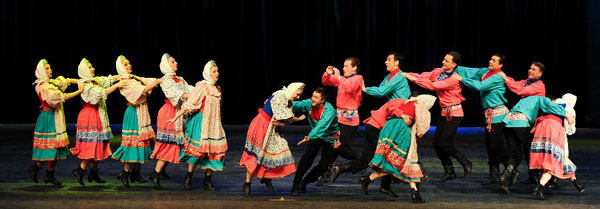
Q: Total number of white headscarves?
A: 8